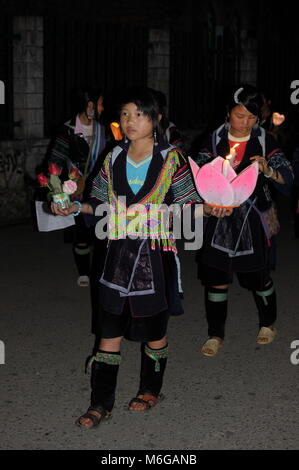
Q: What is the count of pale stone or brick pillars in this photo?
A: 3